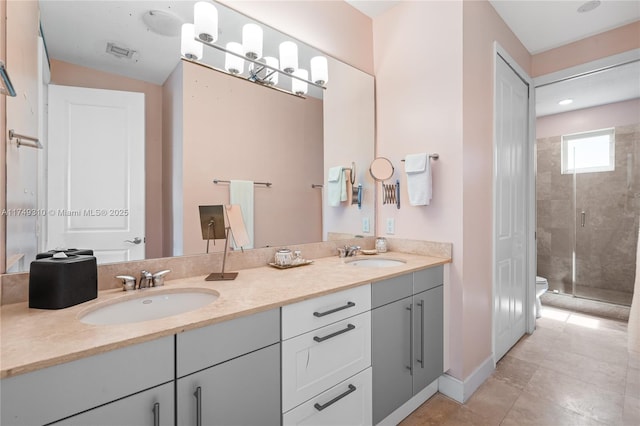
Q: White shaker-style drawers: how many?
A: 3